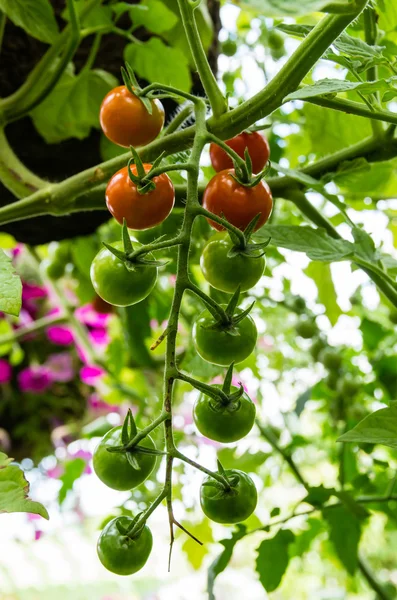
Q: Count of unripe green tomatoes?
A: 7